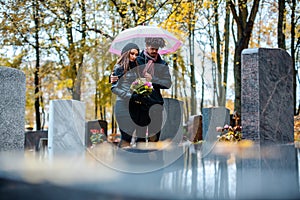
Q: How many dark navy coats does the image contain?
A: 2